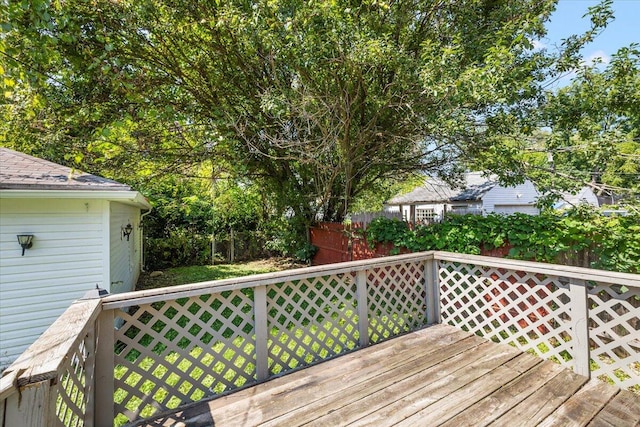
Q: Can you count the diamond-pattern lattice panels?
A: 6